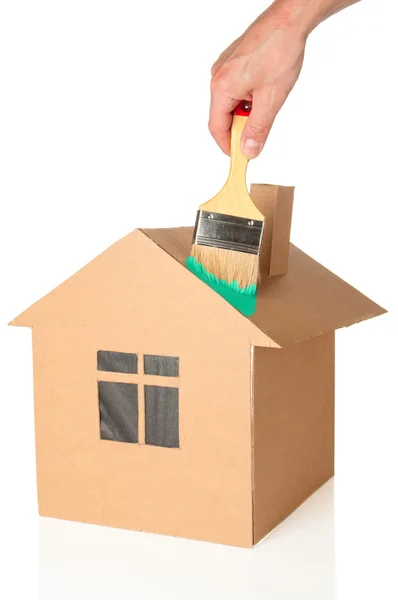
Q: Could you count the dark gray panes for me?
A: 4